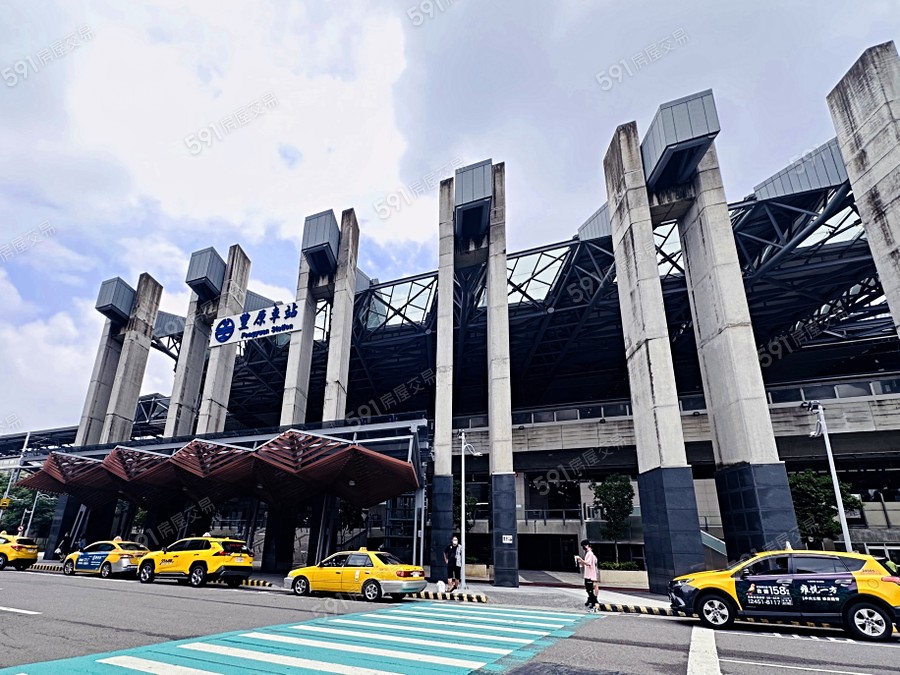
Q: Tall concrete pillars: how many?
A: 11